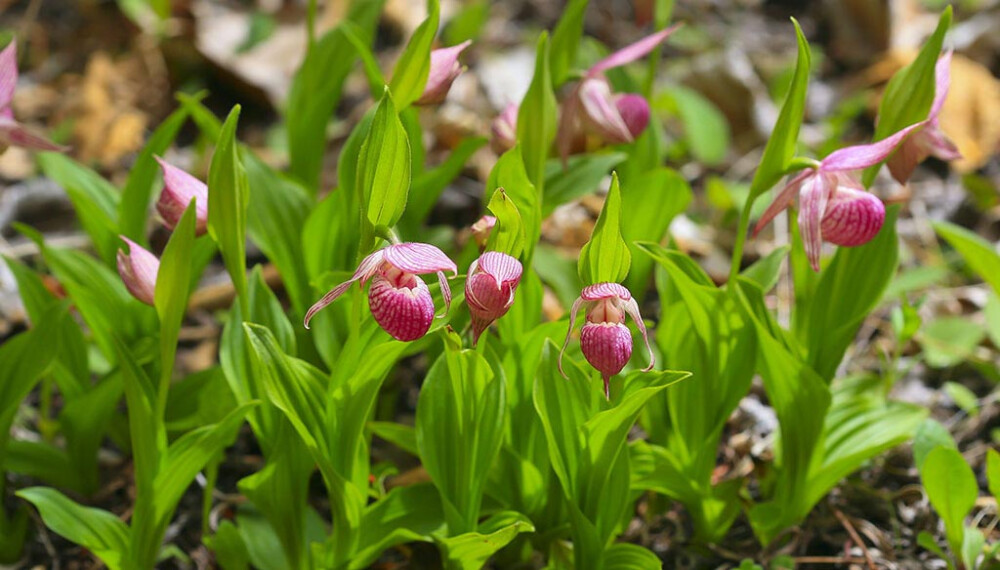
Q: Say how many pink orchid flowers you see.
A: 12